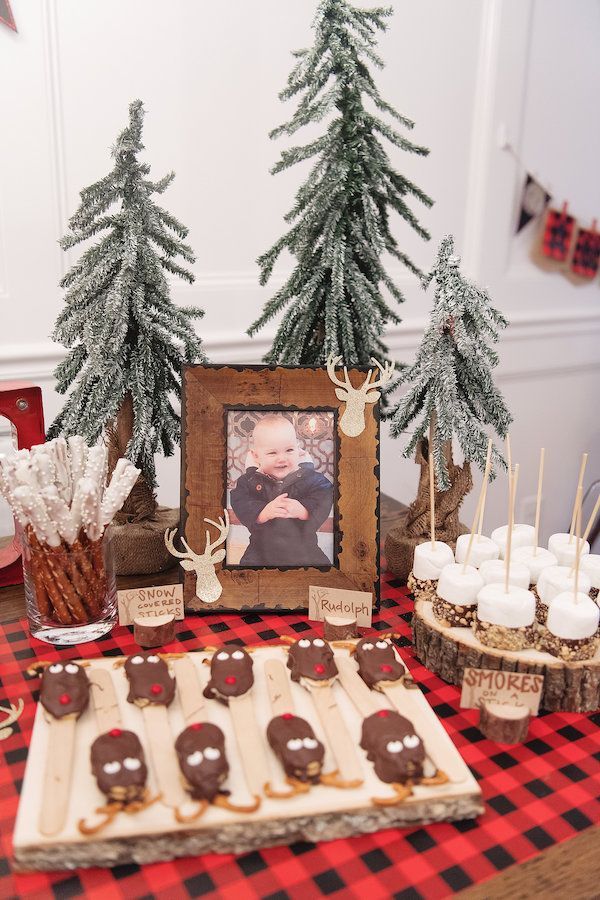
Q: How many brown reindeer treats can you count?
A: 9